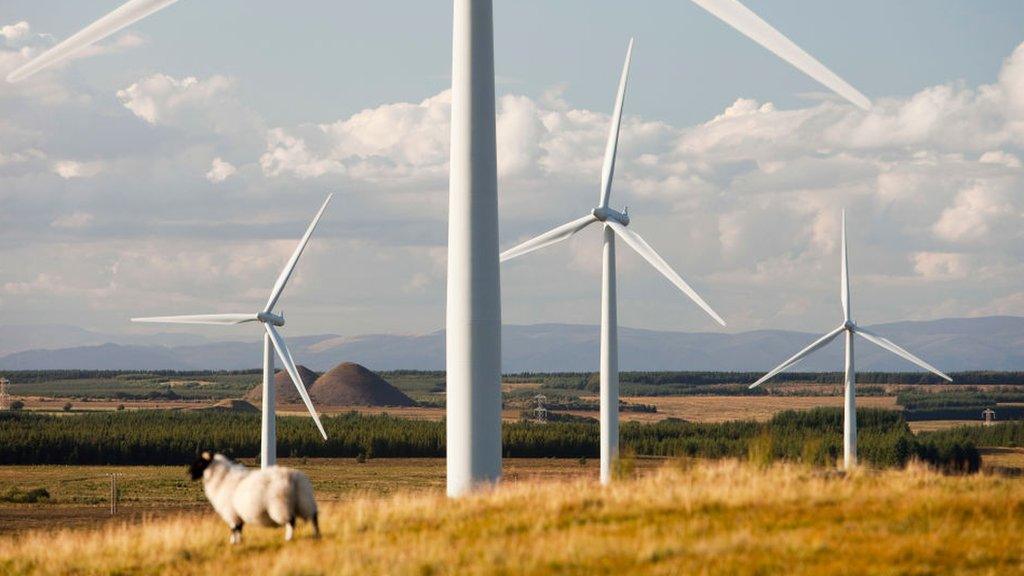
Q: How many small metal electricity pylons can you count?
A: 3